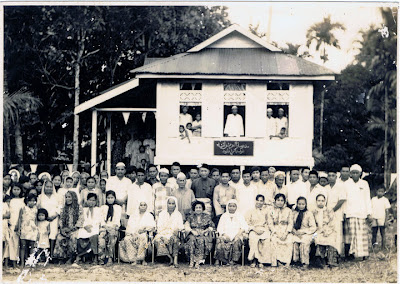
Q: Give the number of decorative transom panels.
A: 3